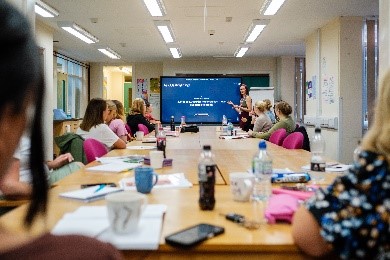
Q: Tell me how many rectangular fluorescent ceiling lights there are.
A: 9